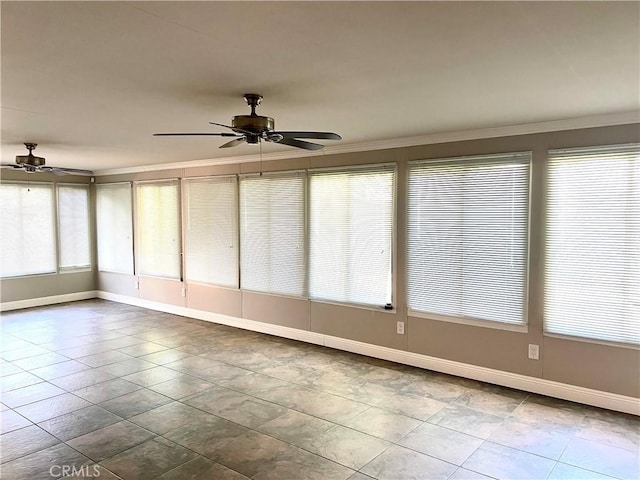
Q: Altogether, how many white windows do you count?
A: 9